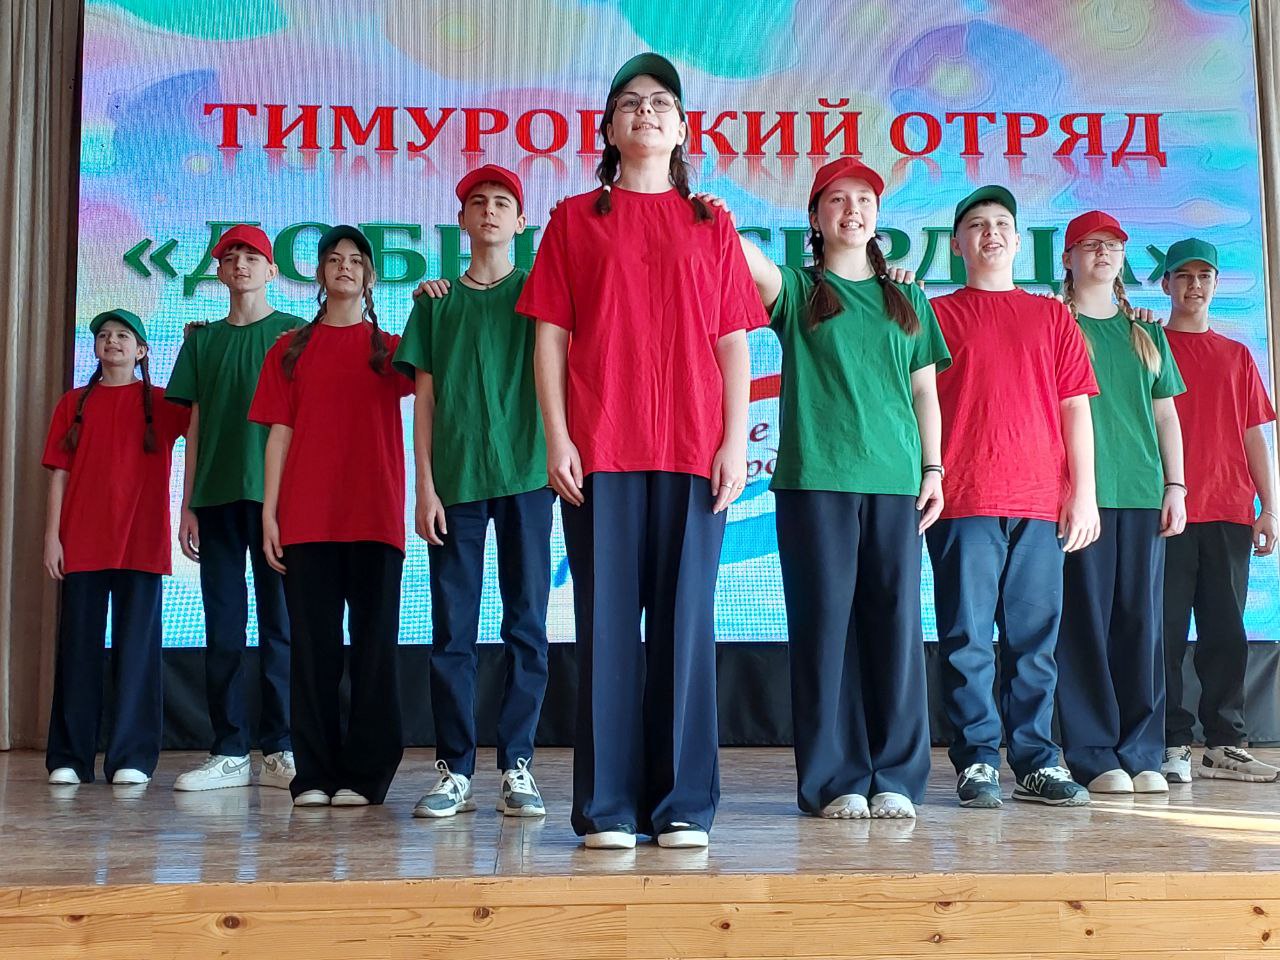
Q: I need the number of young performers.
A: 9